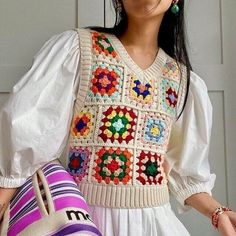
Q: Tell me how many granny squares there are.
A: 11